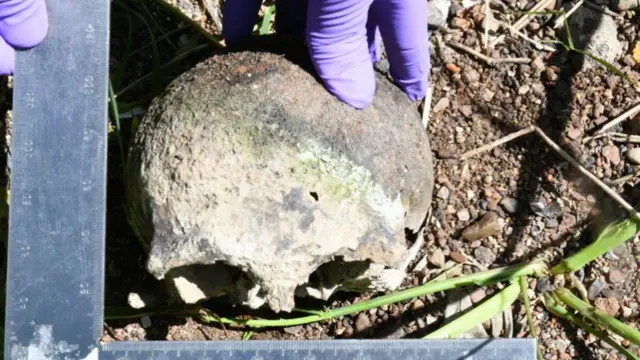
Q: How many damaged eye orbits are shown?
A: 2